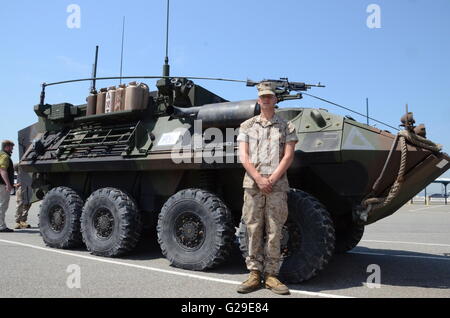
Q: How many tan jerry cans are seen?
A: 5